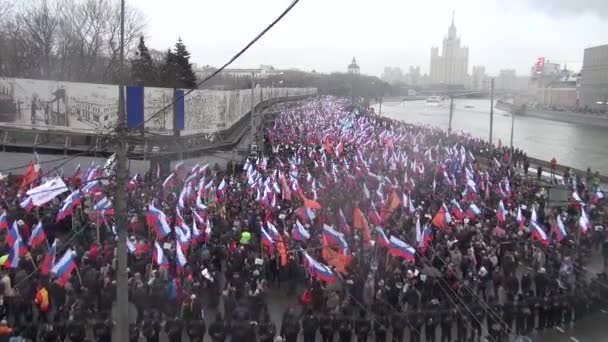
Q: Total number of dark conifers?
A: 3